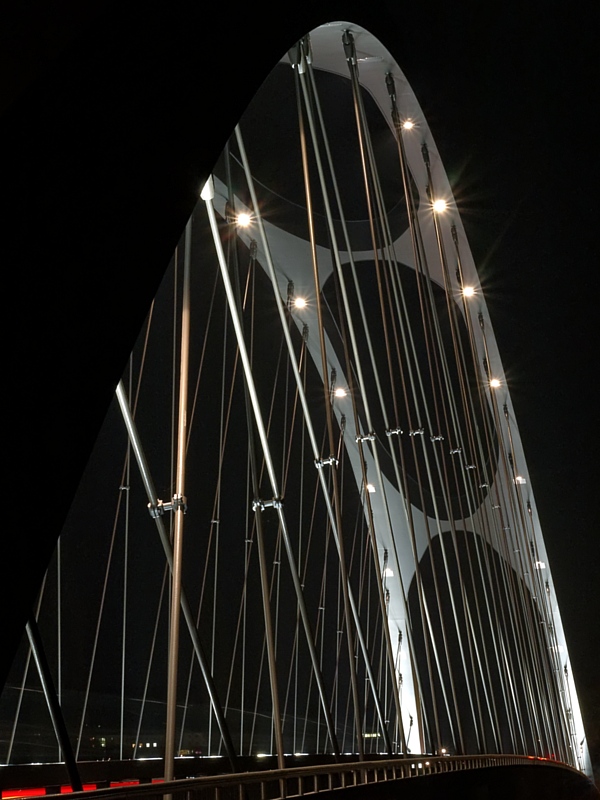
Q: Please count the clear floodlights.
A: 11